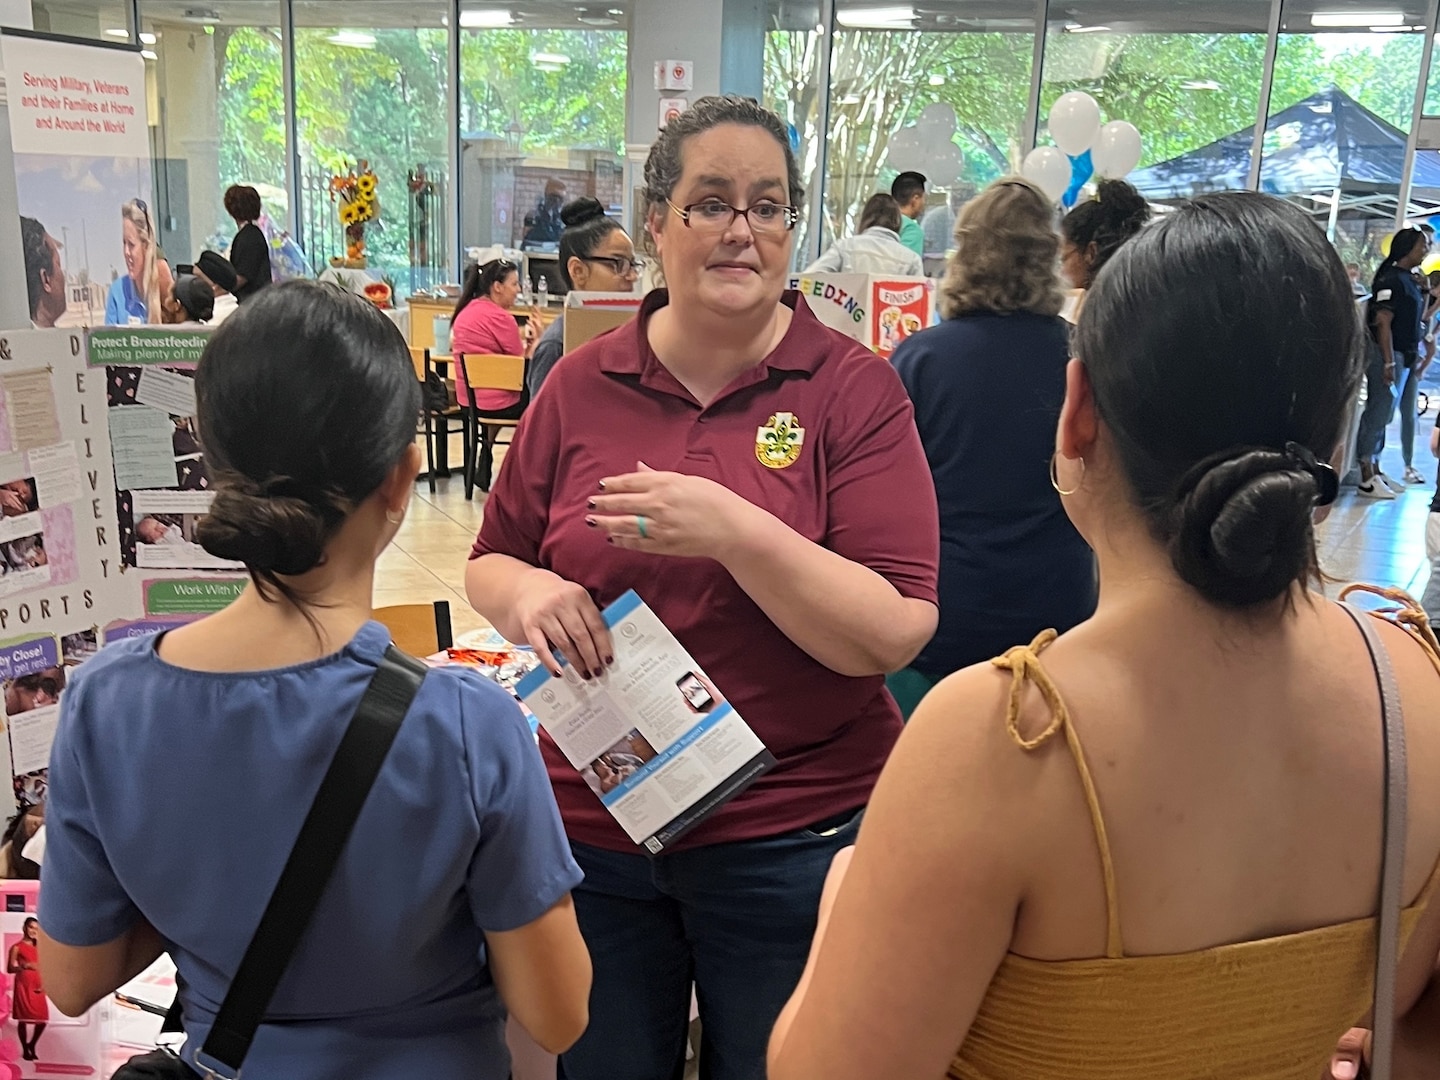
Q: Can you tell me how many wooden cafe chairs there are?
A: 3